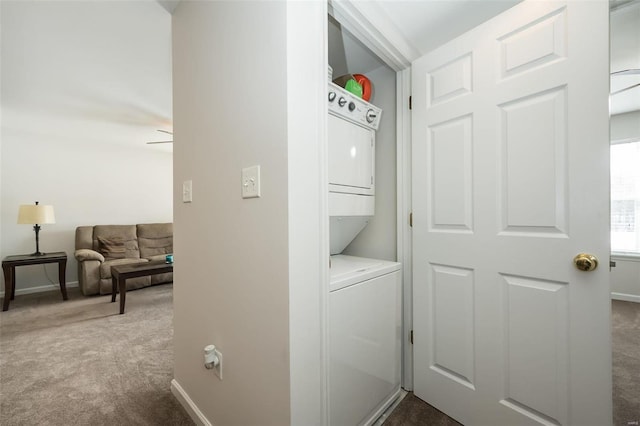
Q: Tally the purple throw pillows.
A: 0